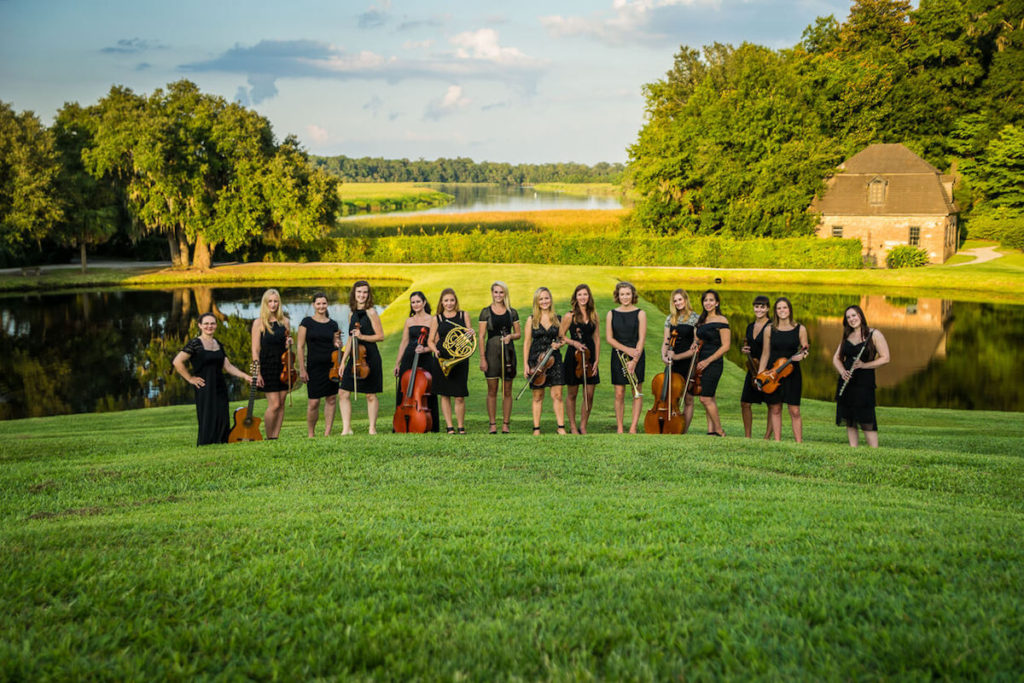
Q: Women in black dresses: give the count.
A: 15